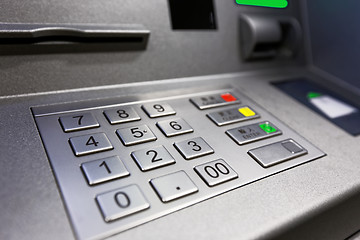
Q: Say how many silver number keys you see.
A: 11